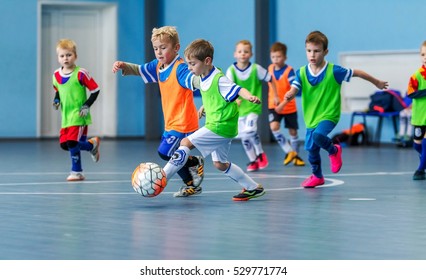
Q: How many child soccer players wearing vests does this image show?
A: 7